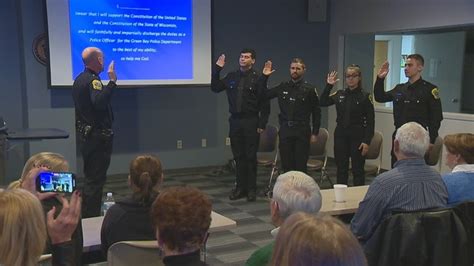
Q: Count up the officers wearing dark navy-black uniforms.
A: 5